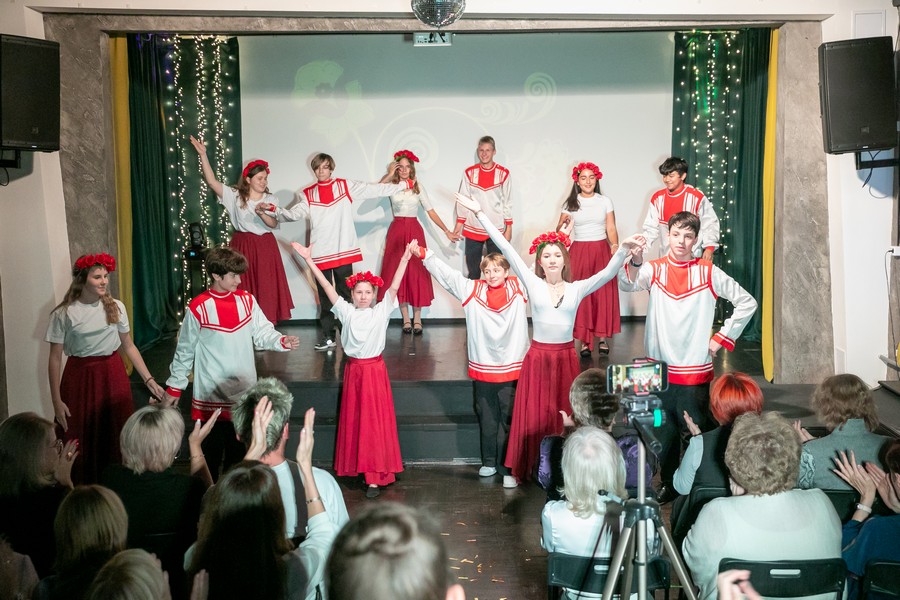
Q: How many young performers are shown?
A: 12